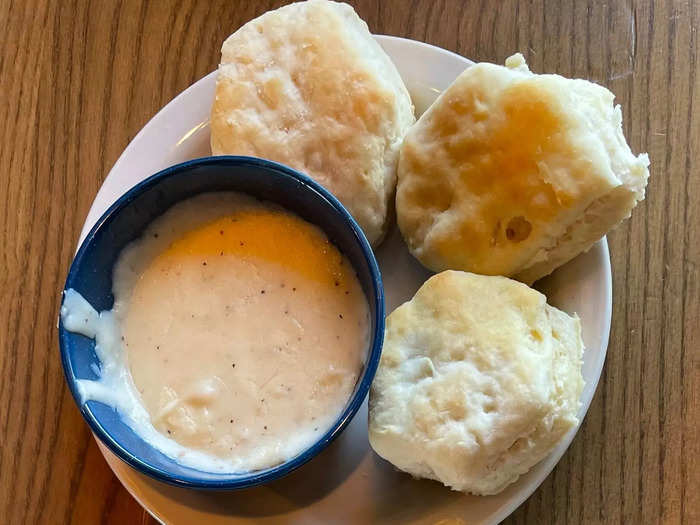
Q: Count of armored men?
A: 0